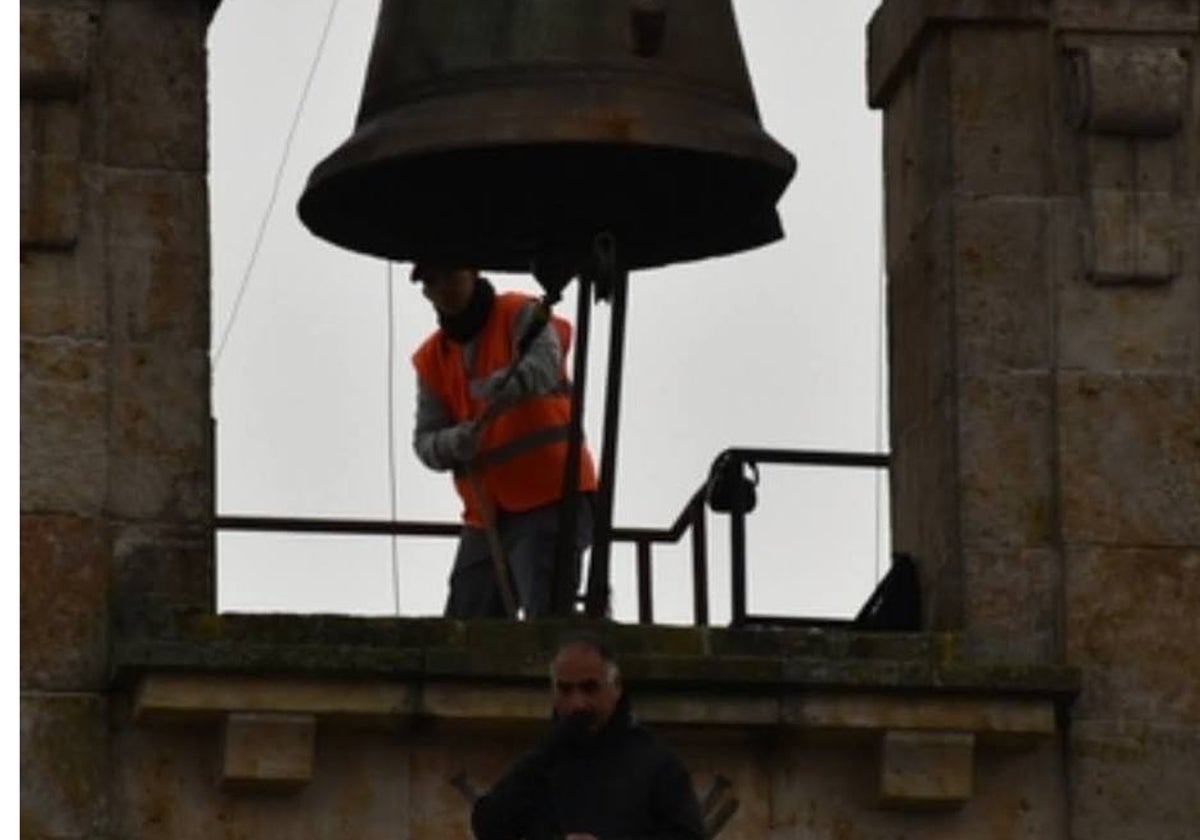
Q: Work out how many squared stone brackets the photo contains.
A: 2